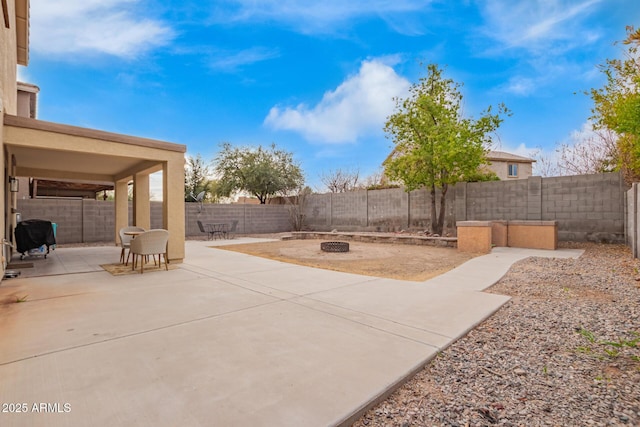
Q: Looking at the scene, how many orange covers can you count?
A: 0